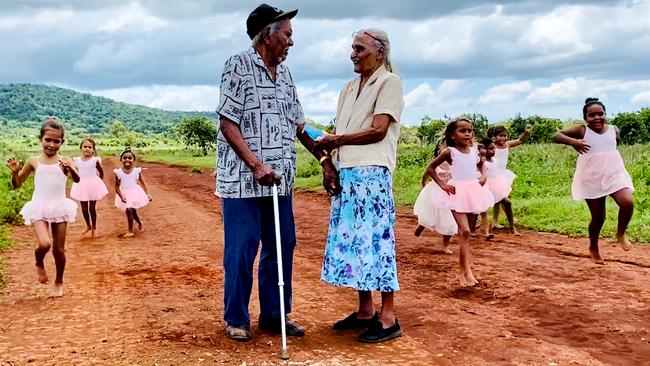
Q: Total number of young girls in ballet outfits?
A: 8